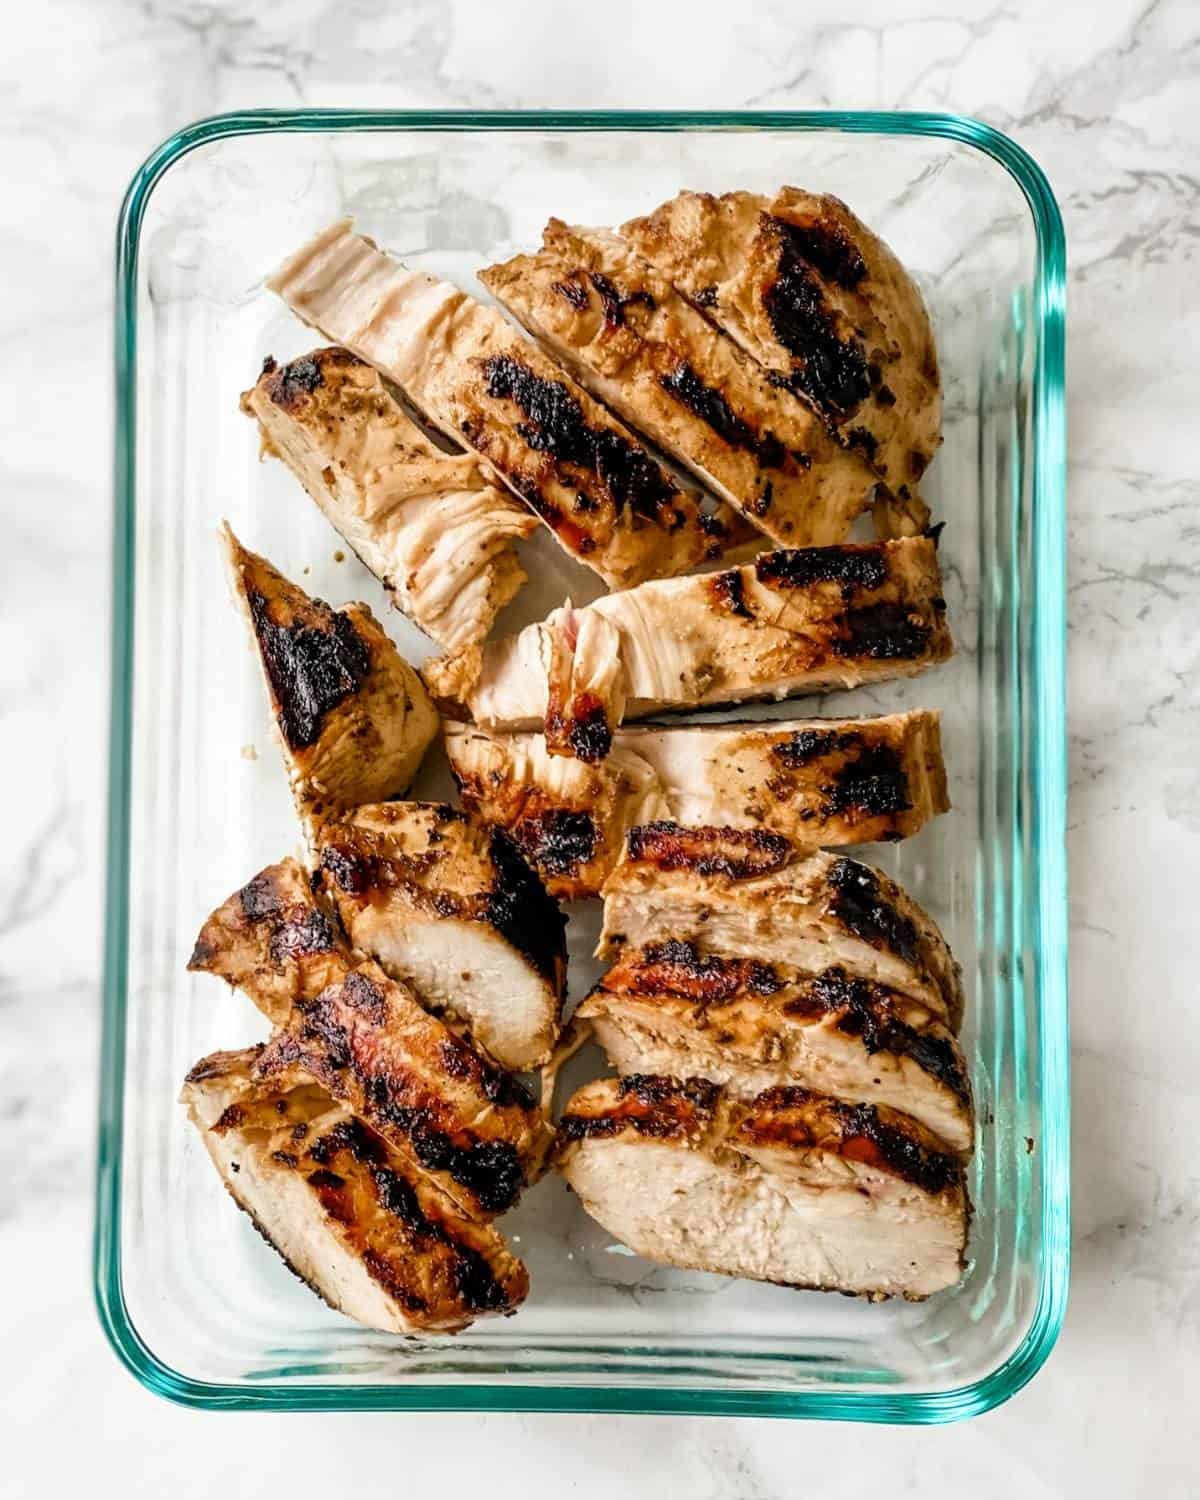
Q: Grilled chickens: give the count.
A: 13